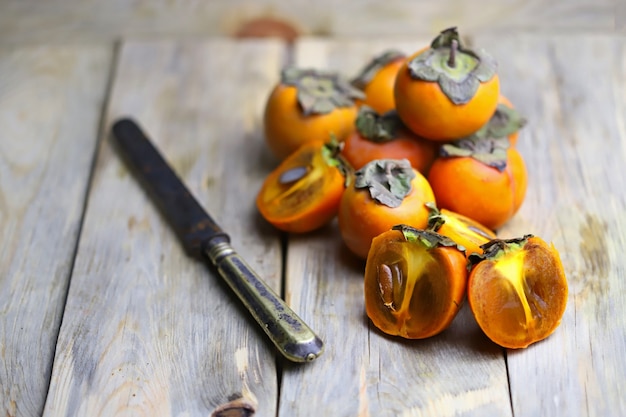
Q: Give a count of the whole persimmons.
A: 7